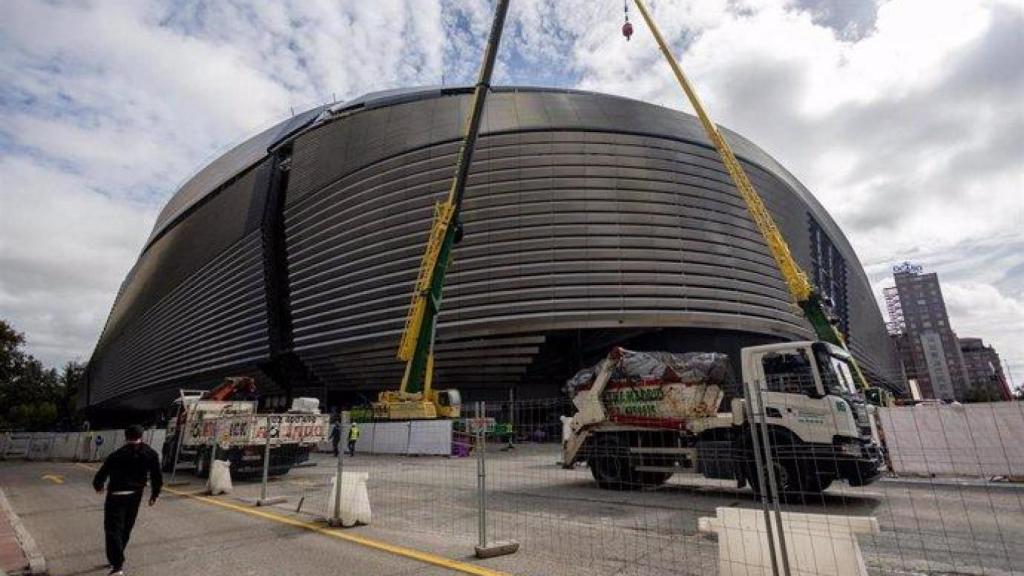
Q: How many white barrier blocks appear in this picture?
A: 3